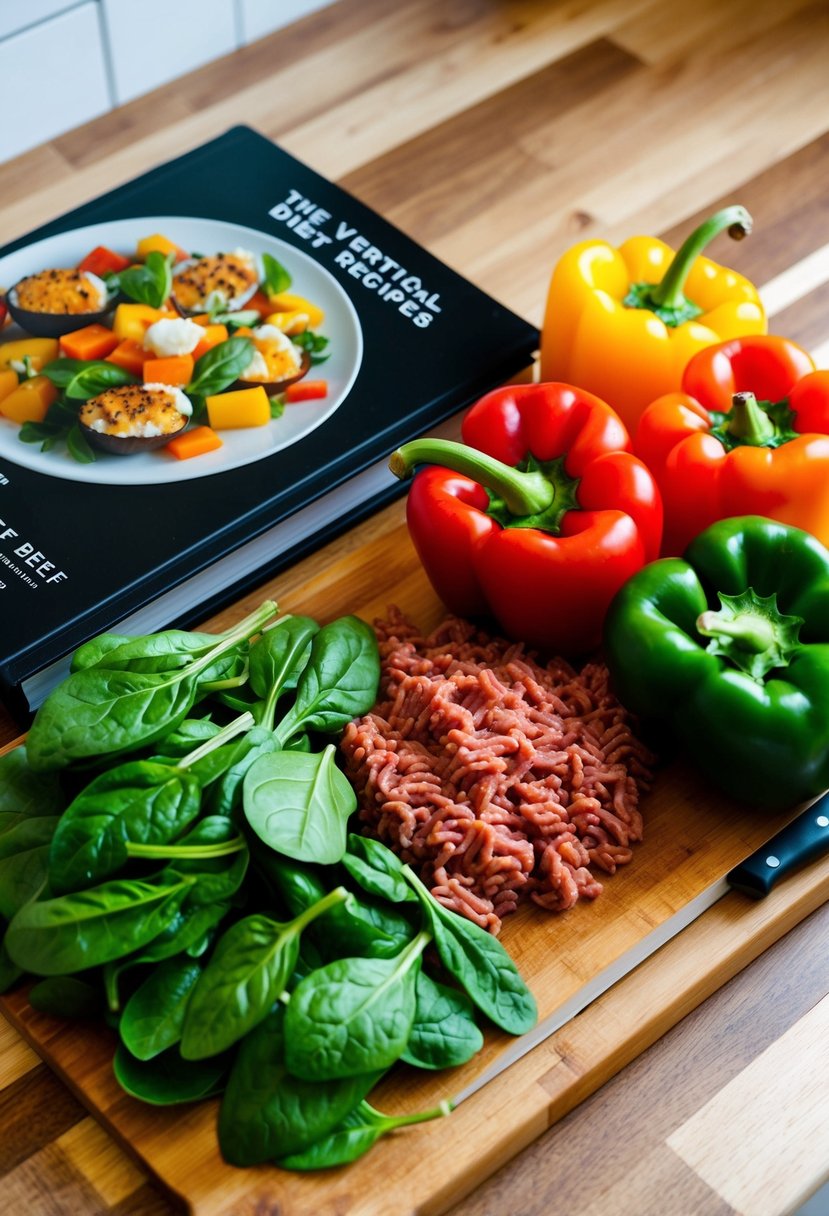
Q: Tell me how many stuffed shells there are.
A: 4